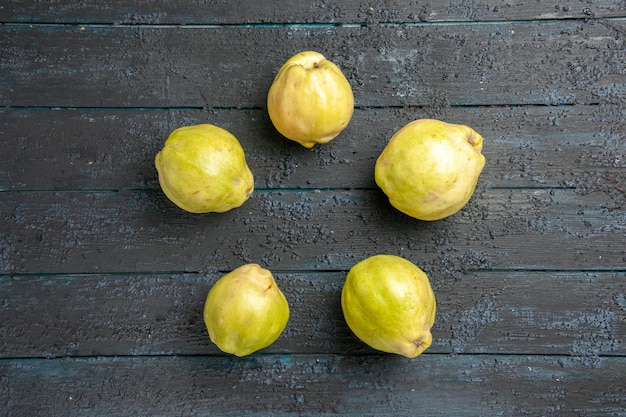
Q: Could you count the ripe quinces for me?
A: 5